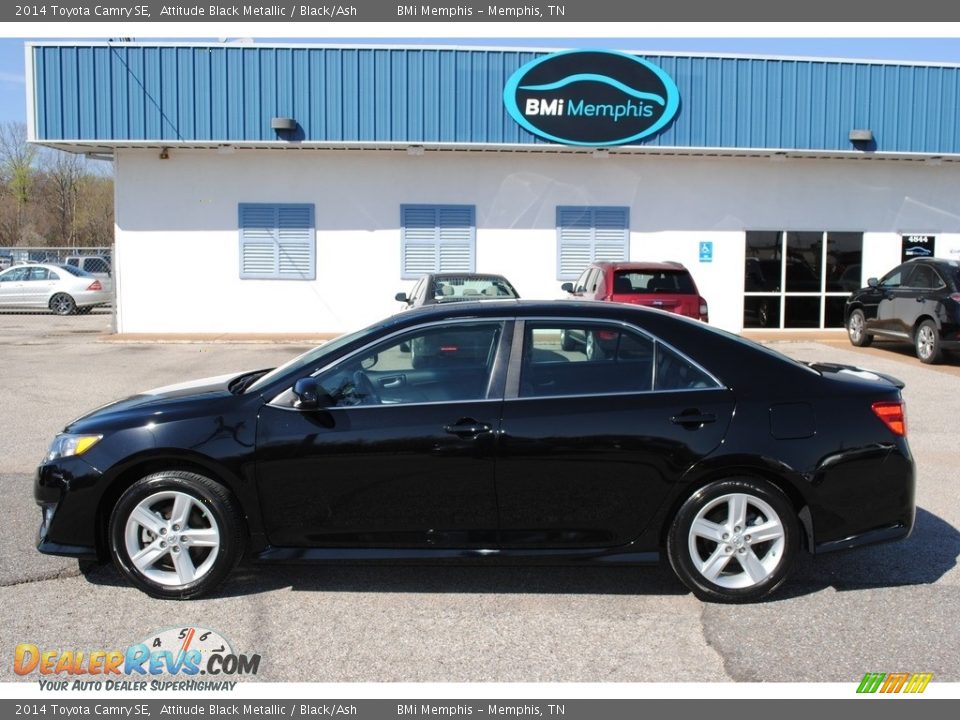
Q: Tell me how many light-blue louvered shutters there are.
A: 3